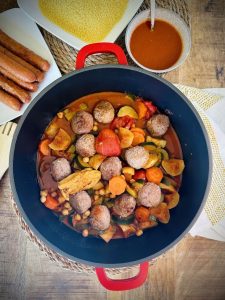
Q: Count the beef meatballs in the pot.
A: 11